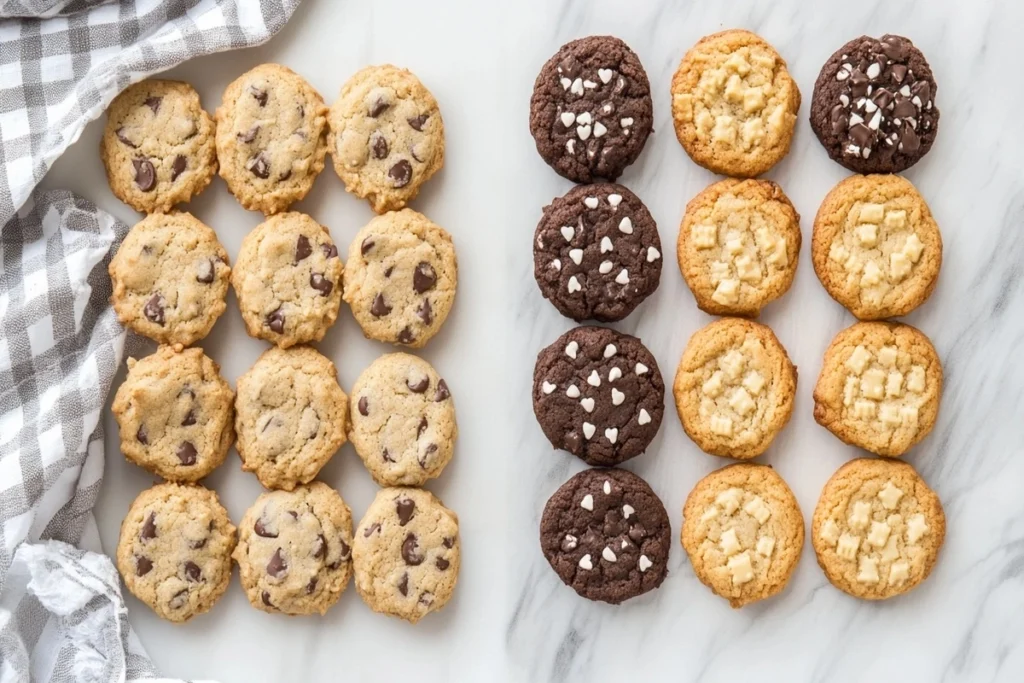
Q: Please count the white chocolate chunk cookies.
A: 7